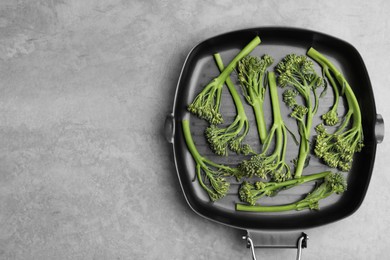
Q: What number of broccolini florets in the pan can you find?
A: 9